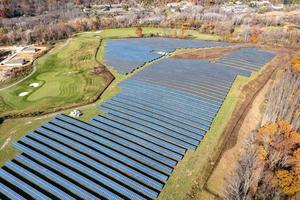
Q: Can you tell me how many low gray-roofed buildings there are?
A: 2